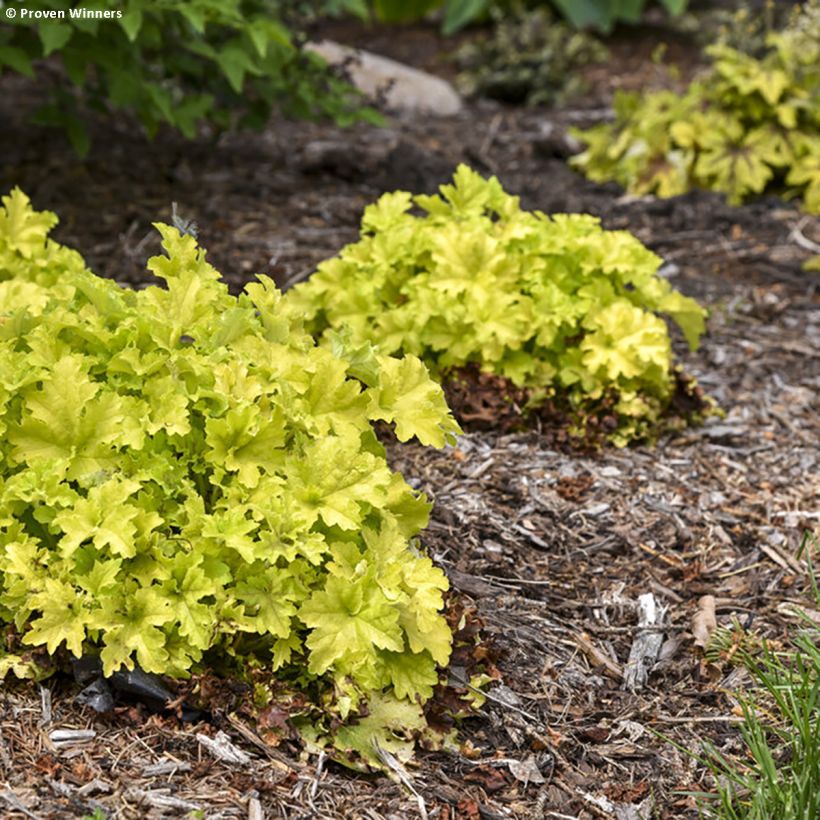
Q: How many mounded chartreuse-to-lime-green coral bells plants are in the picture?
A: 2